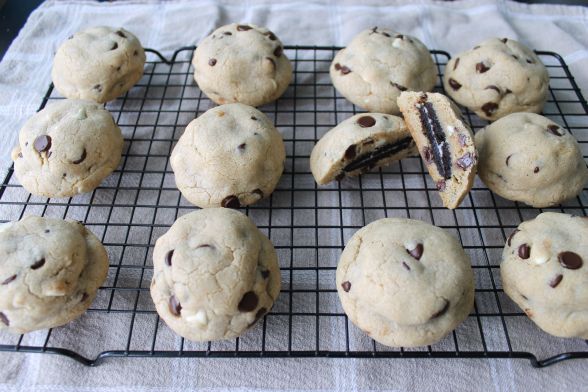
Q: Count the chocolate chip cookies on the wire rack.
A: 12